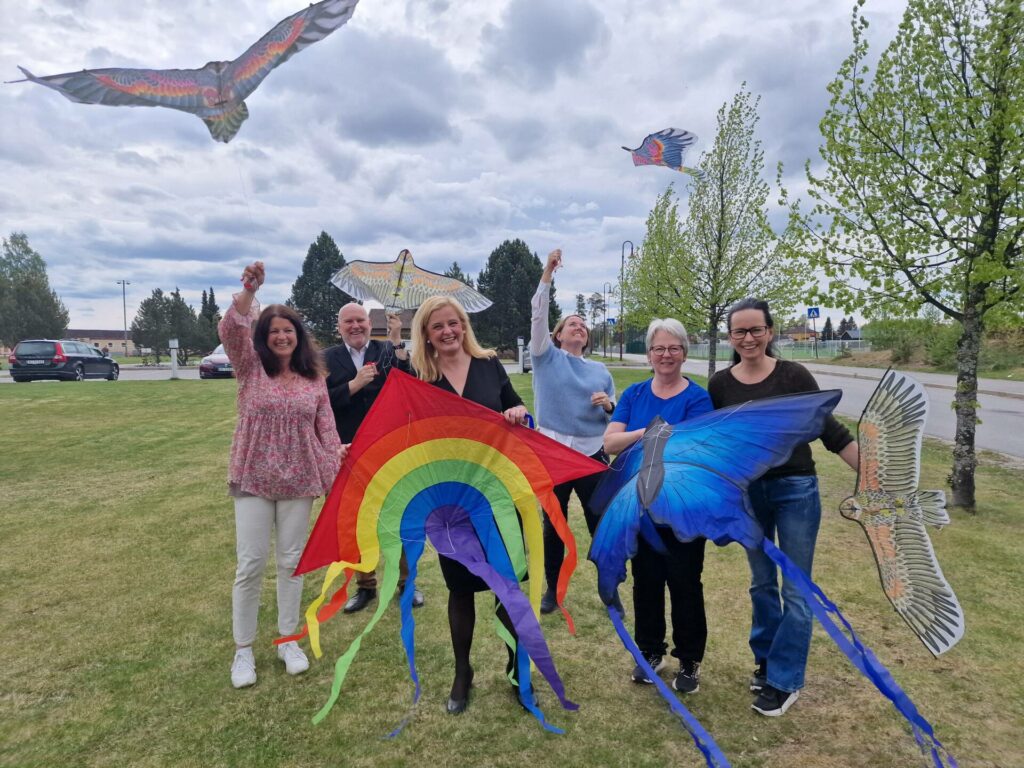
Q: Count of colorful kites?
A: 6